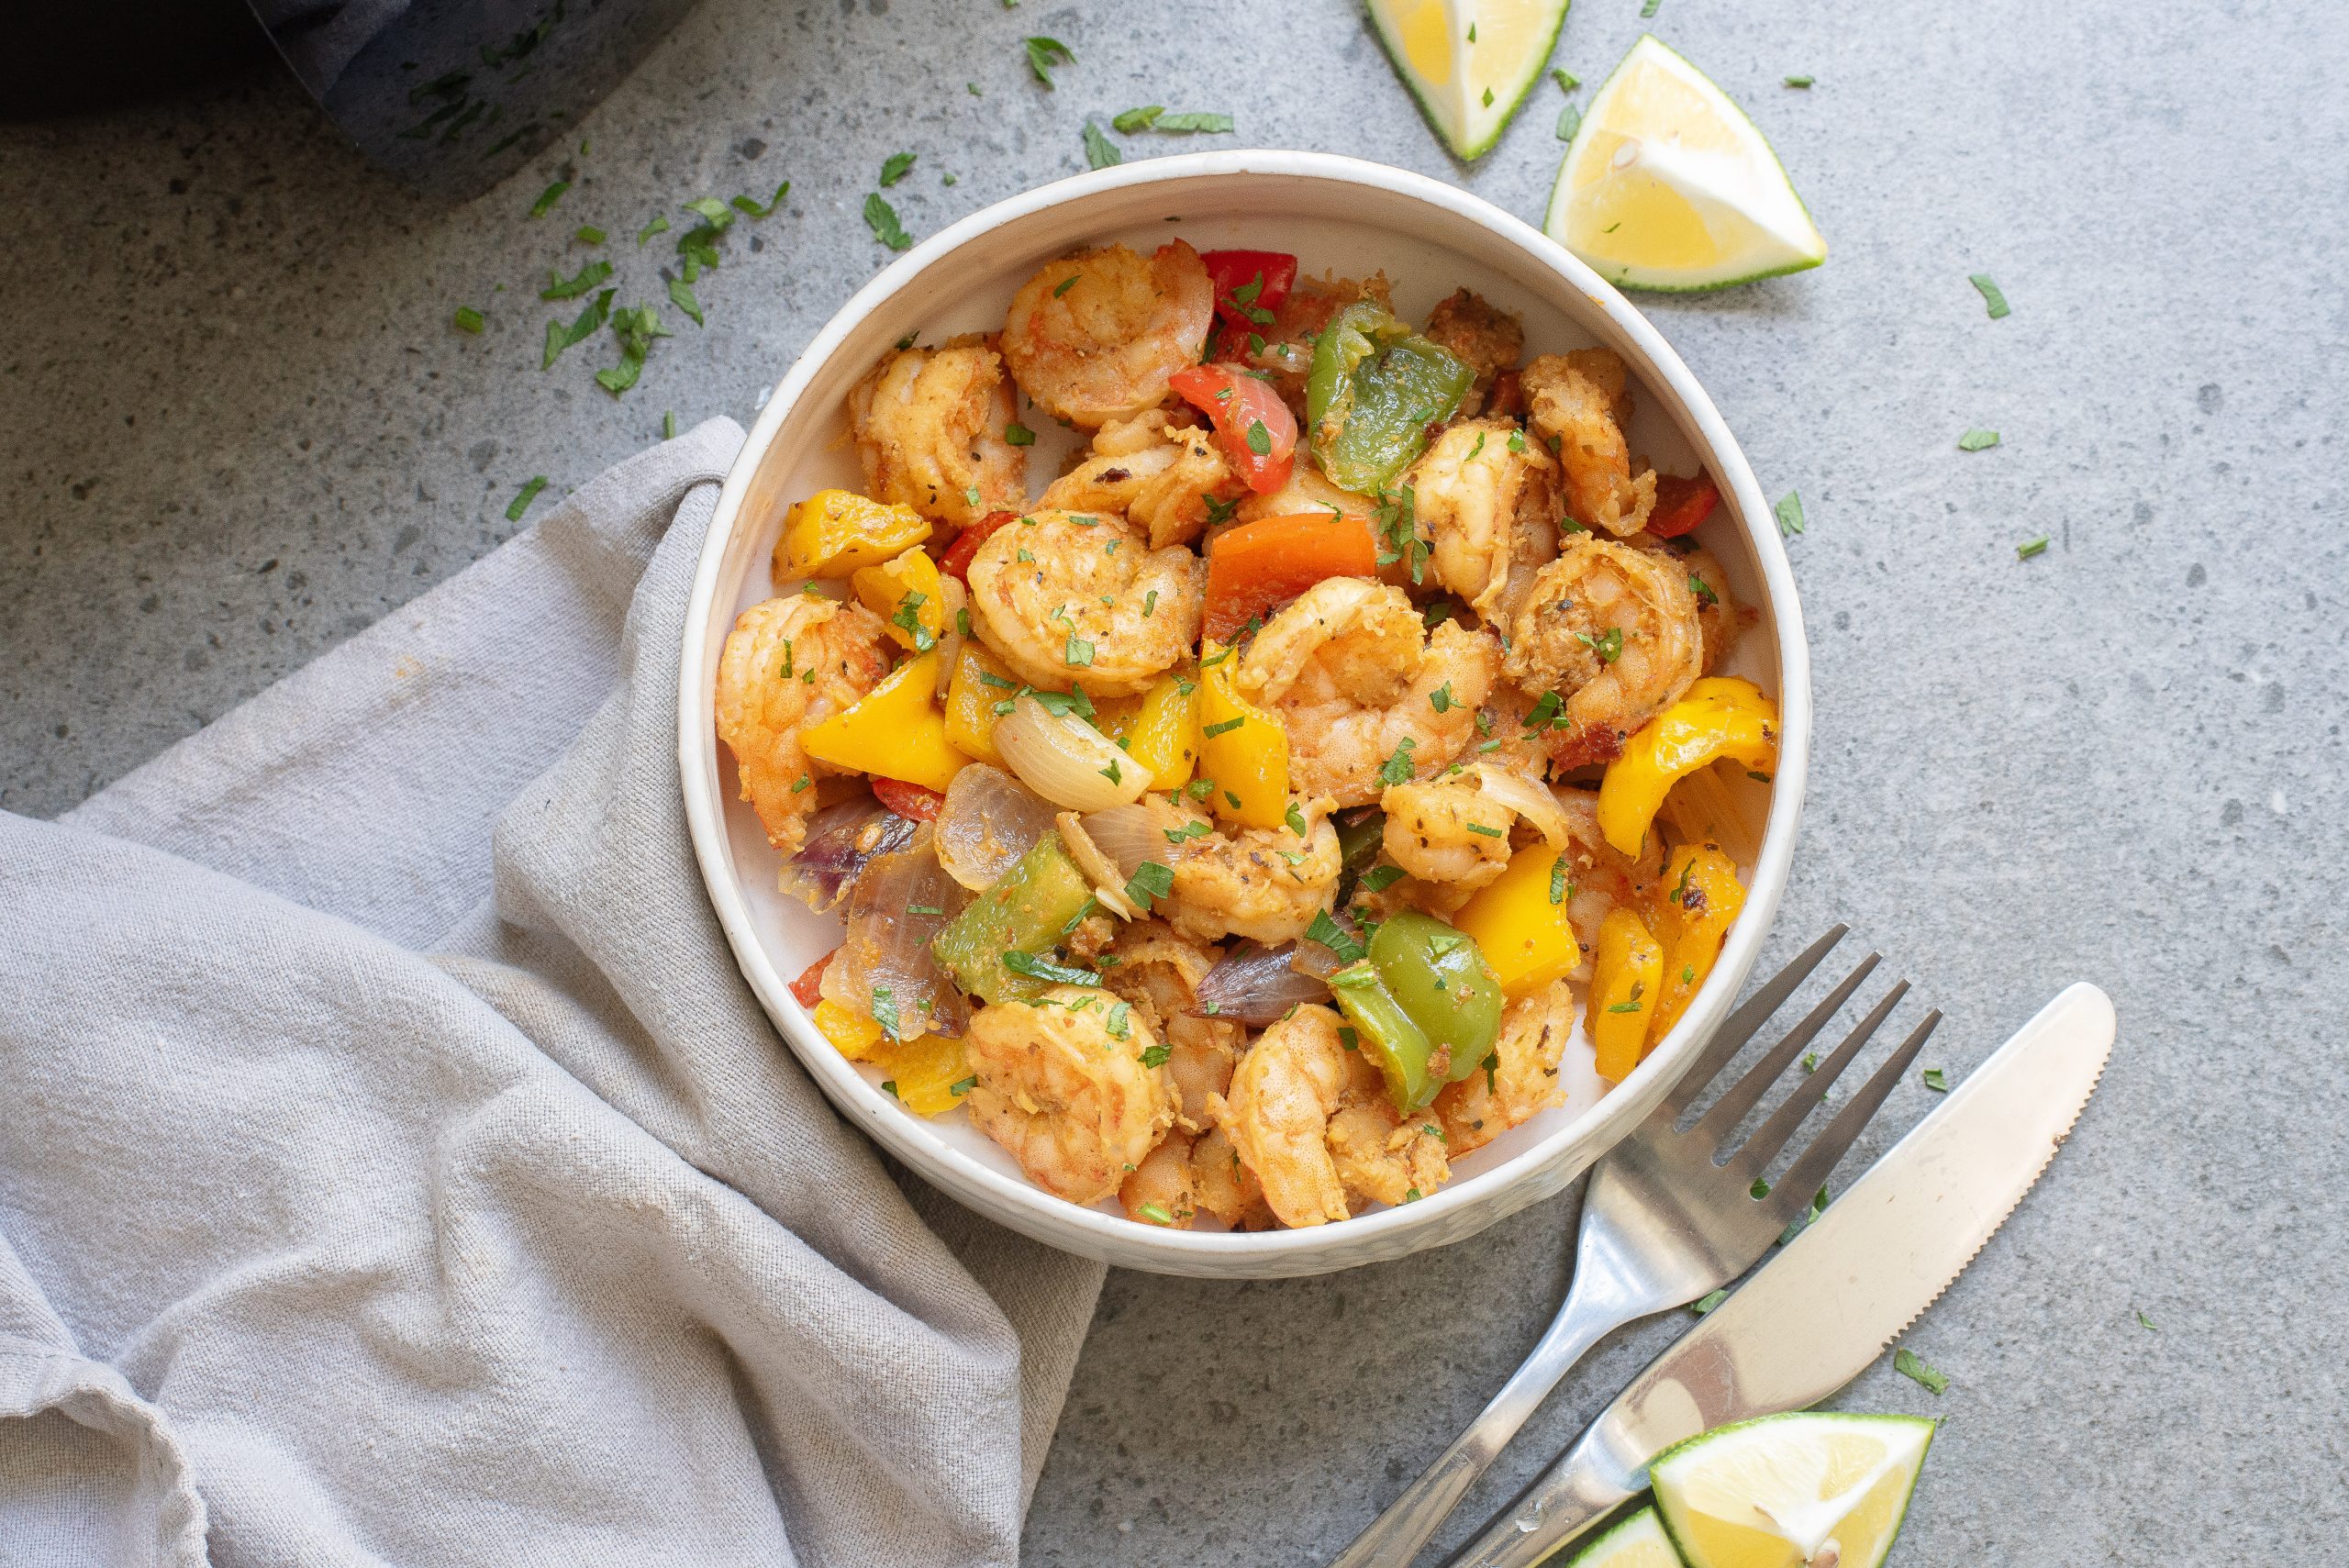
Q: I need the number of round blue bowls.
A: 0